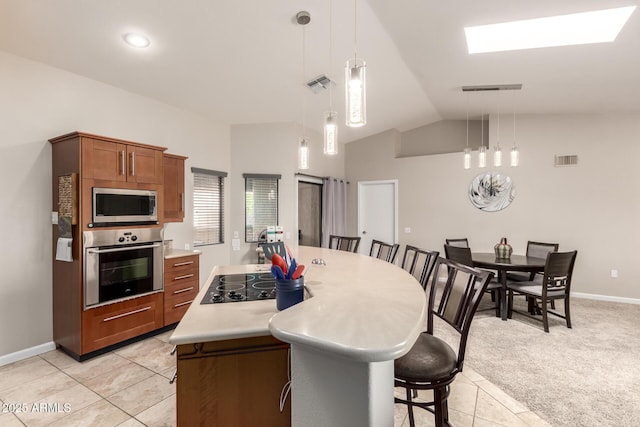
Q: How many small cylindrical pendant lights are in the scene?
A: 7